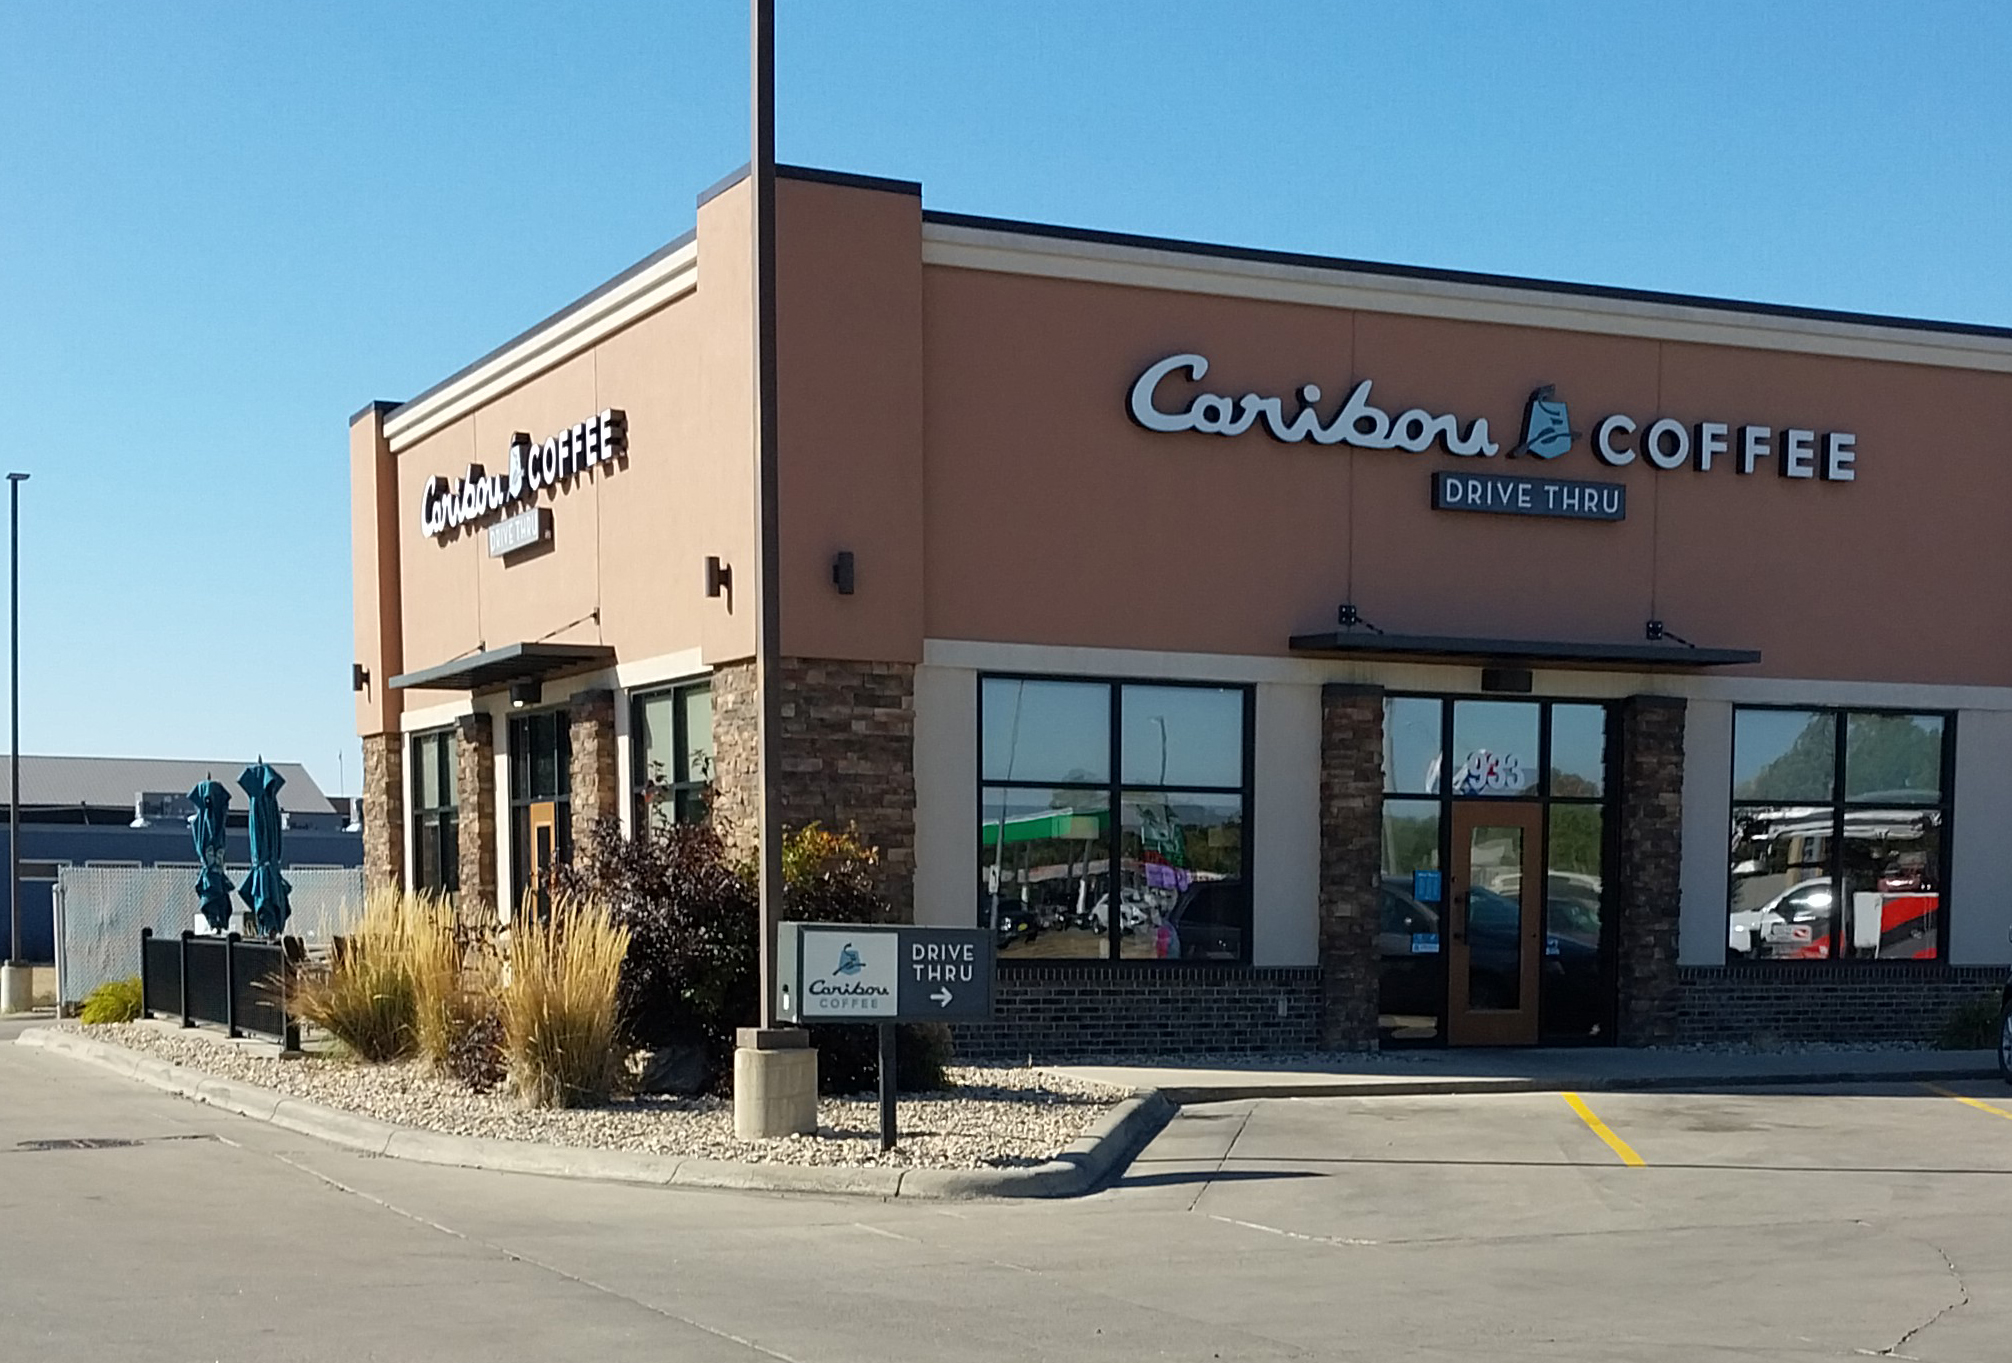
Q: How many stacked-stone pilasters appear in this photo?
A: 6